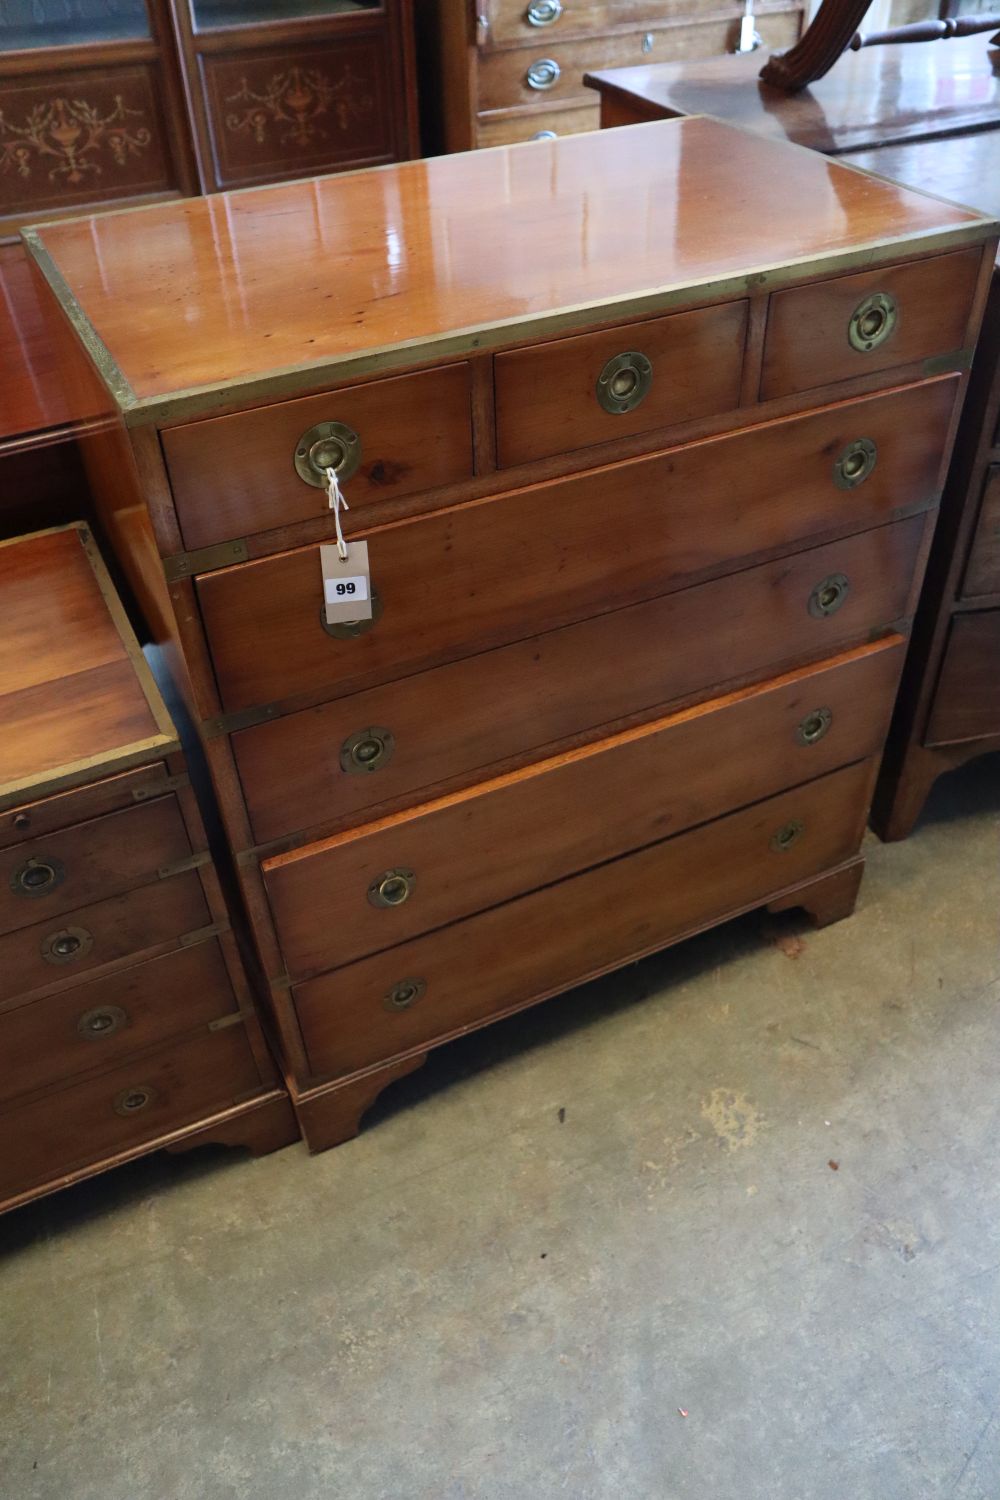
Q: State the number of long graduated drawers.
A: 4